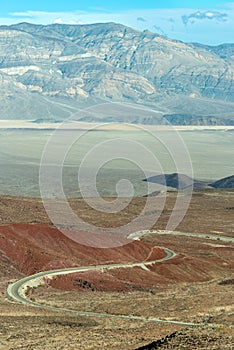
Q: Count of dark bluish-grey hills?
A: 2